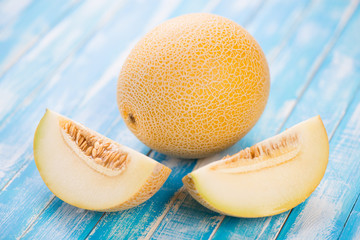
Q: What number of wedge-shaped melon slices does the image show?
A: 2